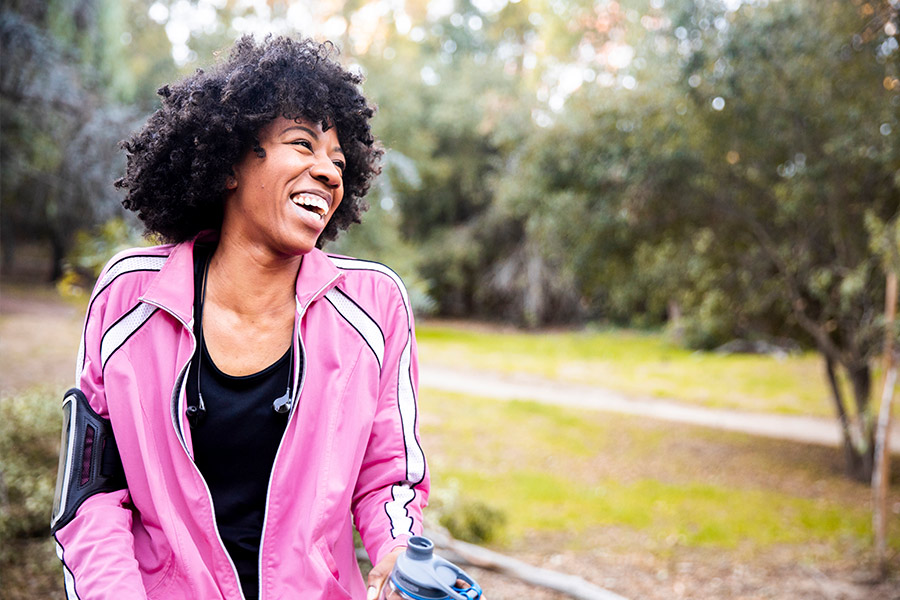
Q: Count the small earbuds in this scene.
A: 2